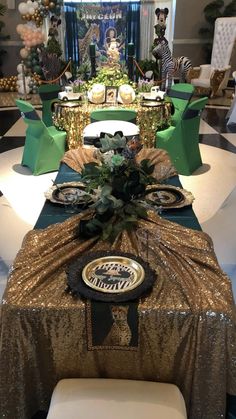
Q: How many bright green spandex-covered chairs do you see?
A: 5